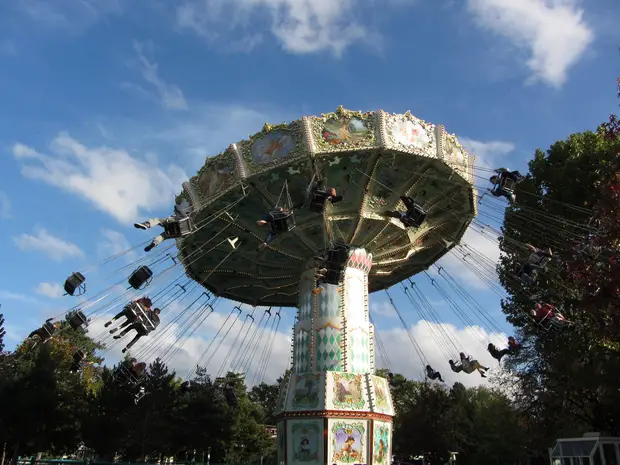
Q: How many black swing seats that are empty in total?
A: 3